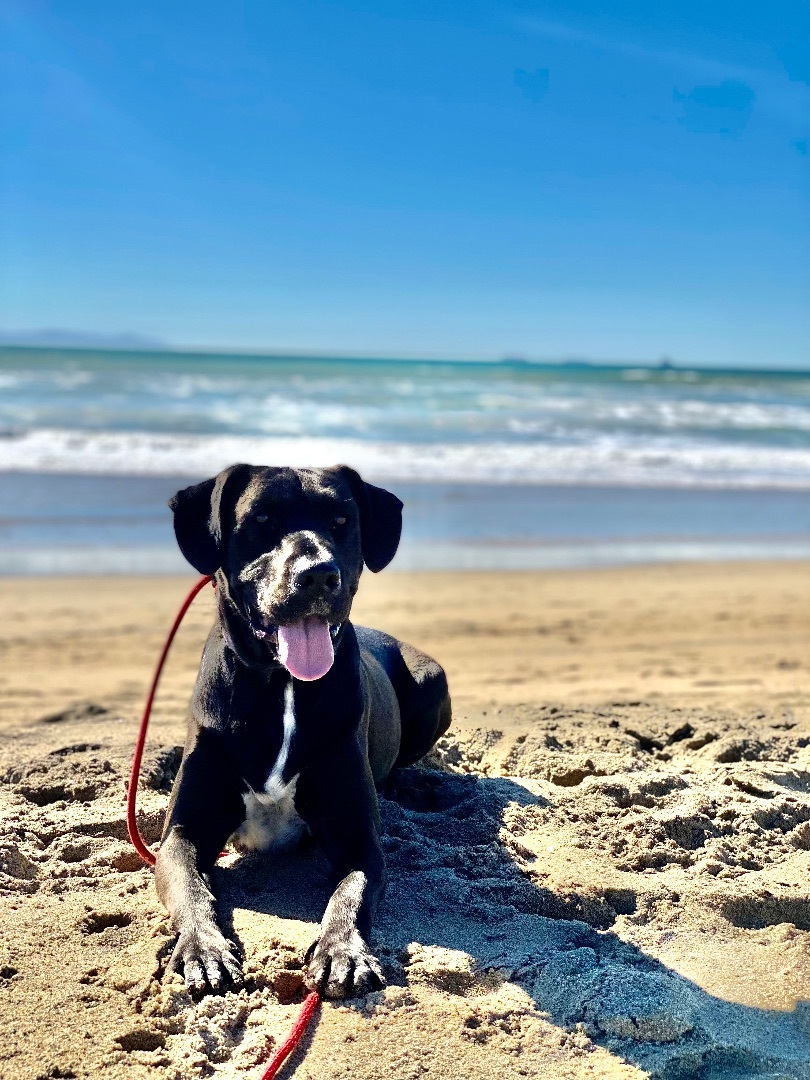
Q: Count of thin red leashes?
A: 1